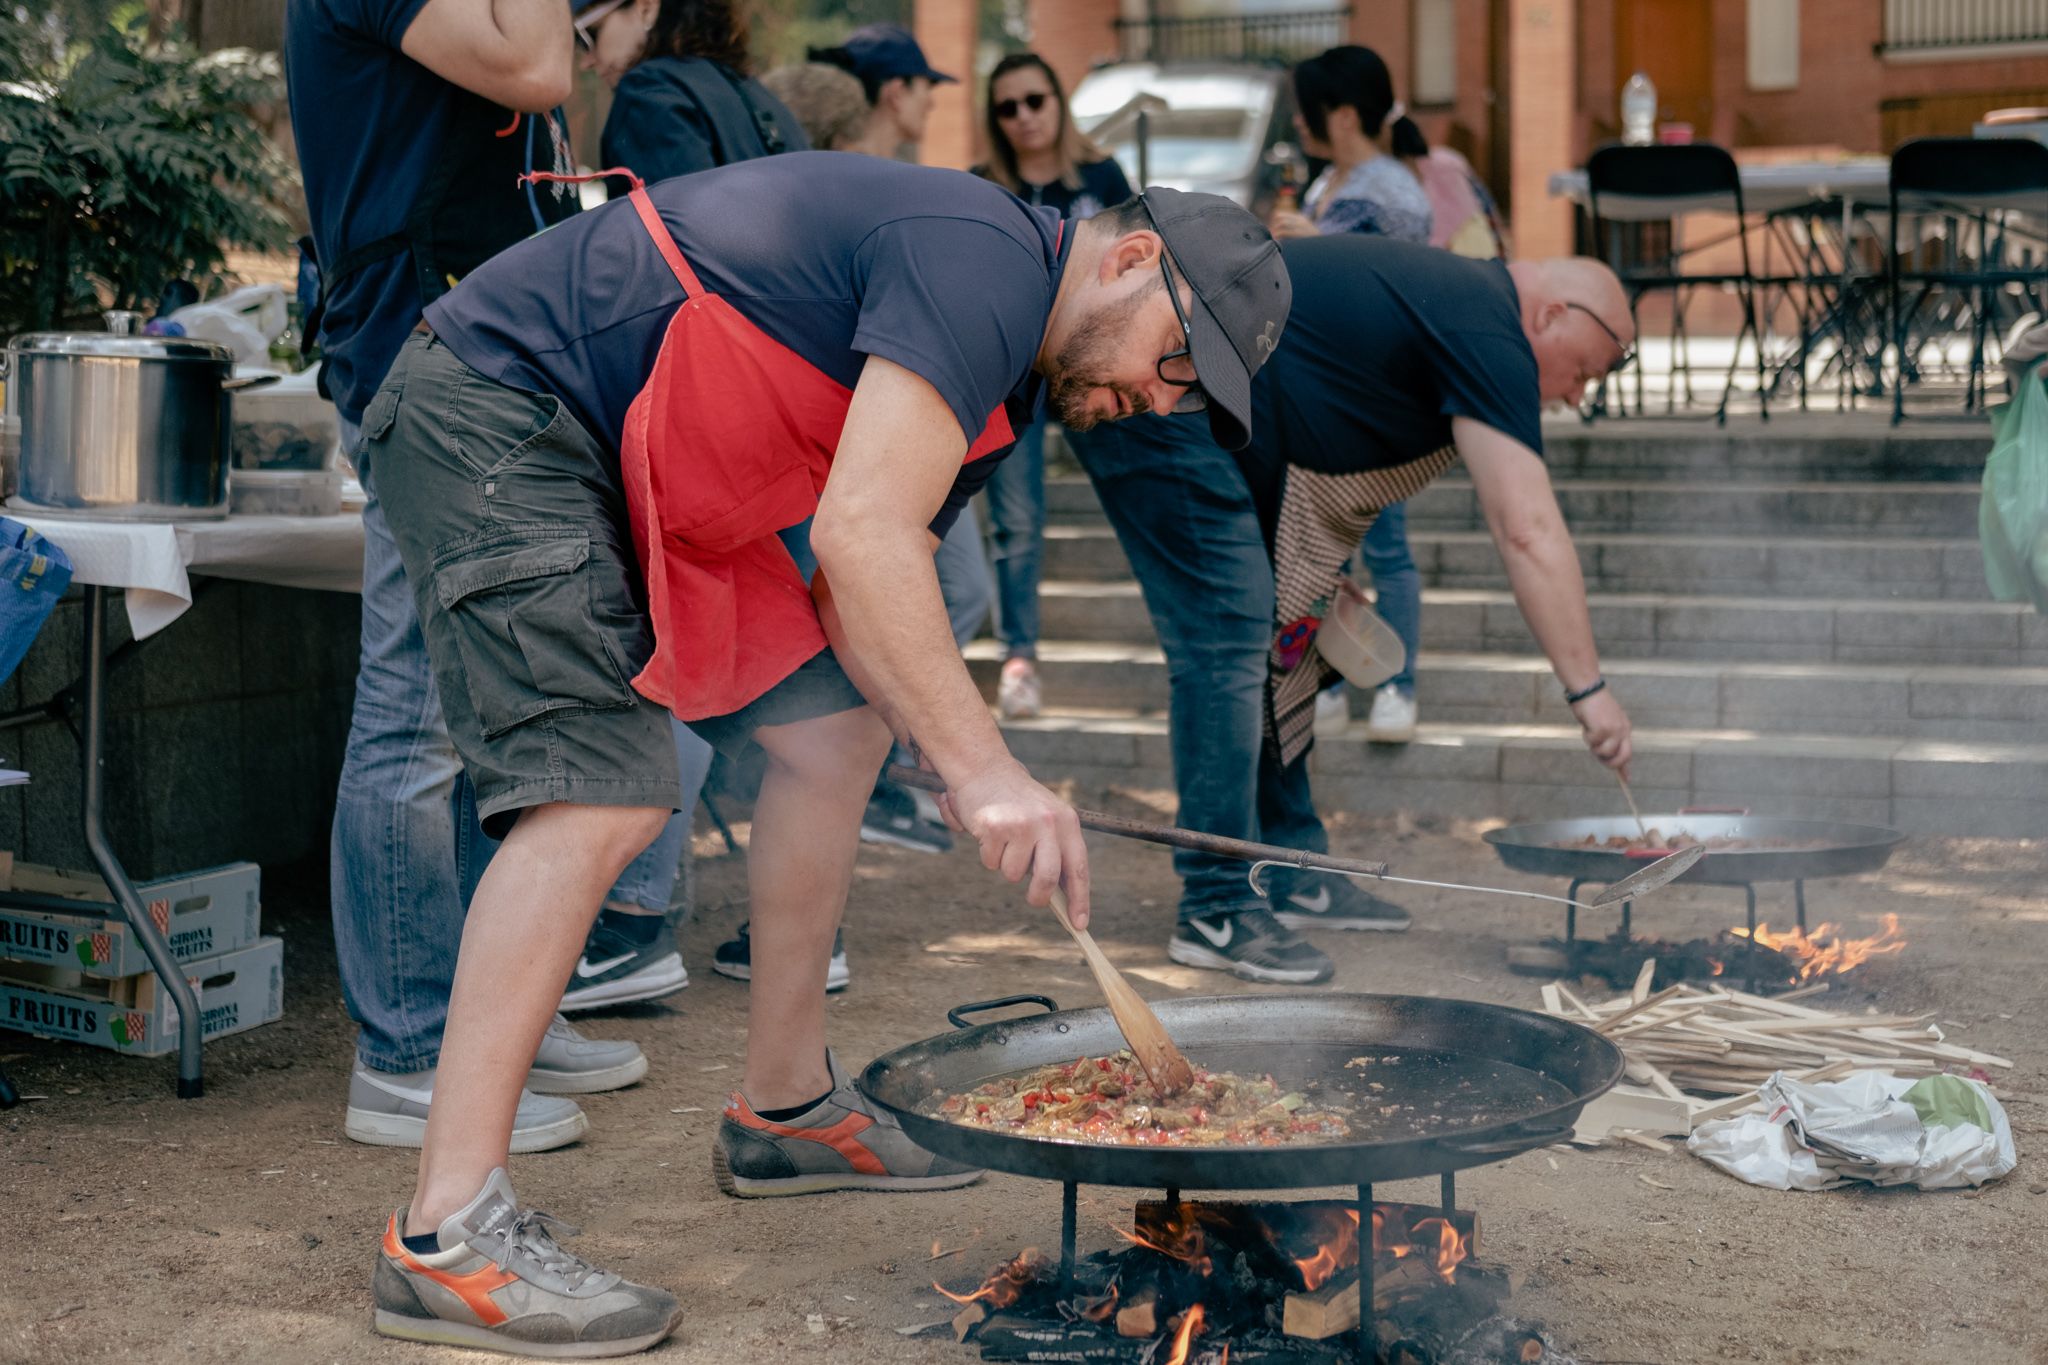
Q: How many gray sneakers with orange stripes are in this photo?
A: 2